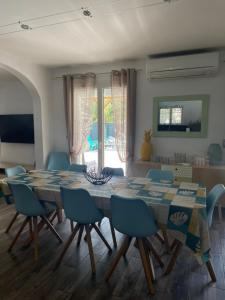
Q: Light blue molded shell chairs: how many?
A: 9